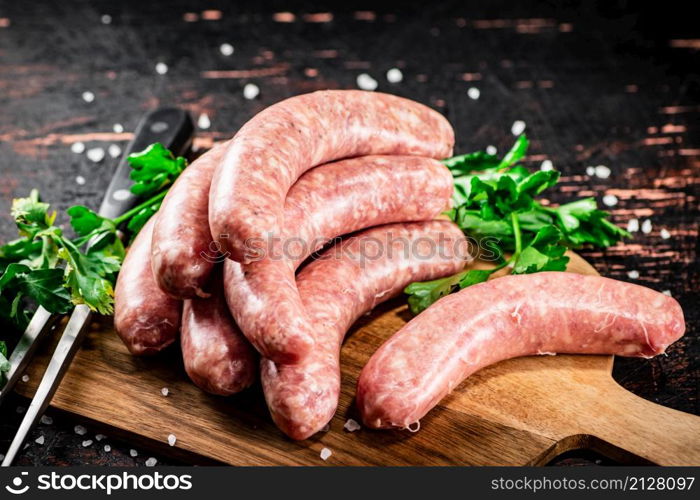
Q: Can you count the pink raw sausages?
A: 7